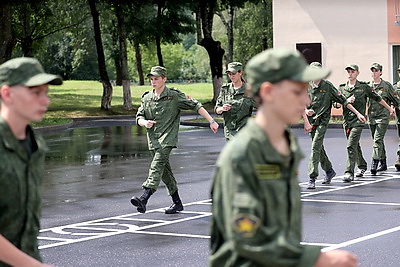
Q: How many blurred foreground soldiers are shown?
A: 2